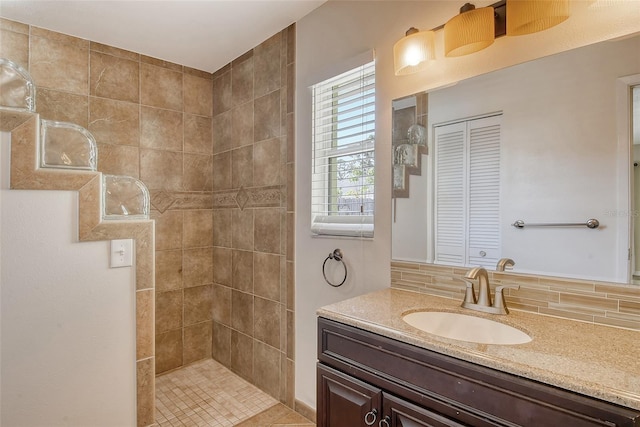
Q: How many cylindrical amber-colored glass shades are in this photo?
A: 3